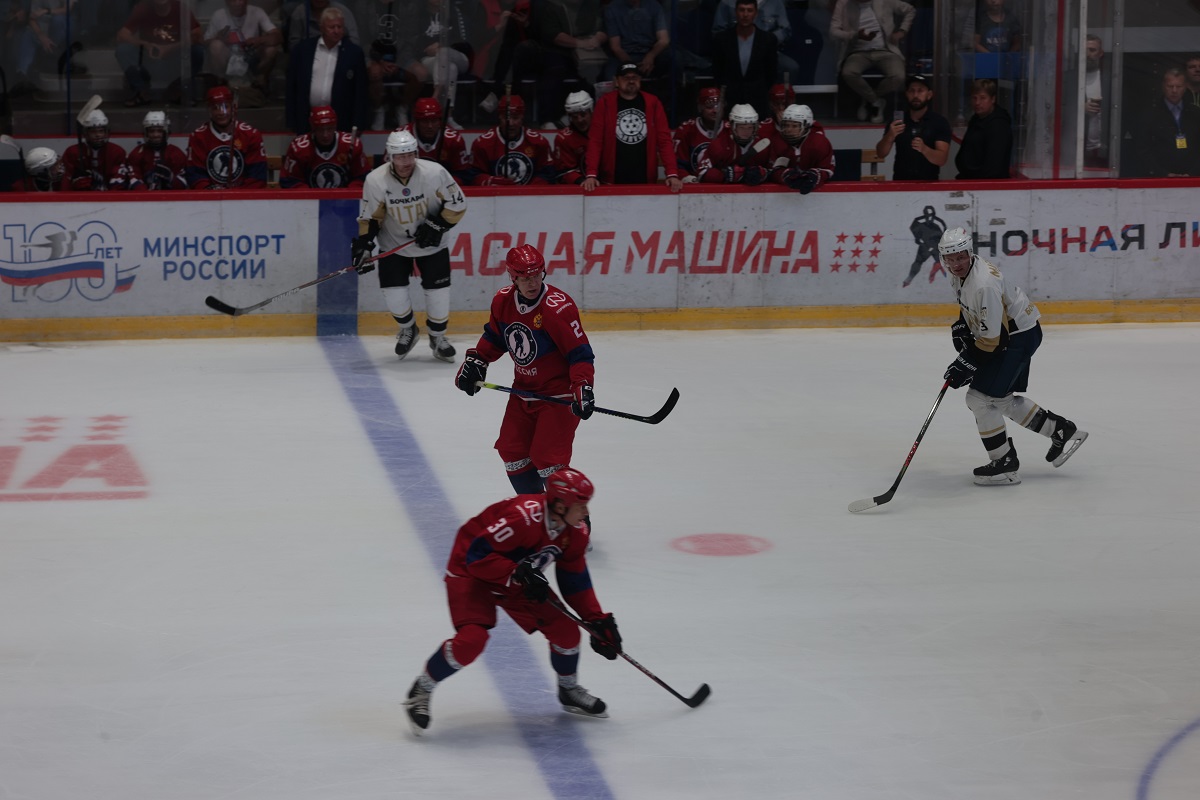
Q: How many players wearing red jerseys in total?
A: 14